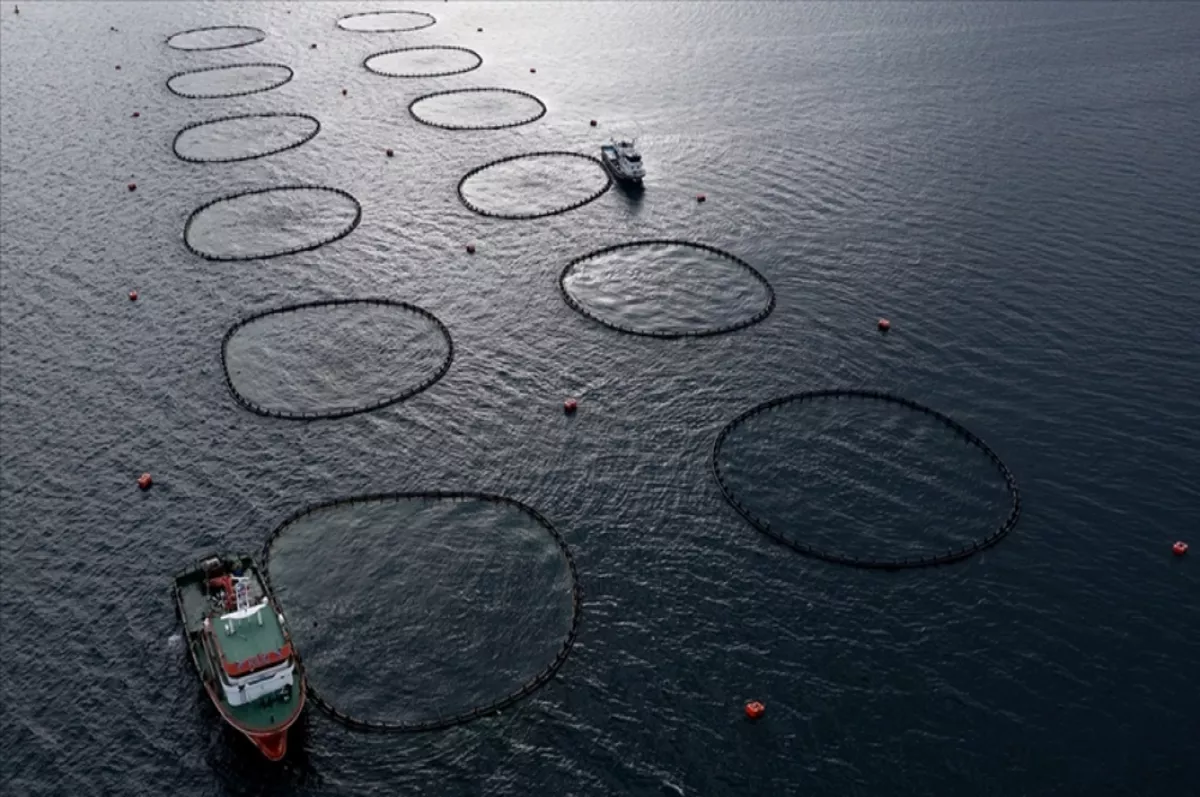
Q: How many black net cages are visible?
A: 12